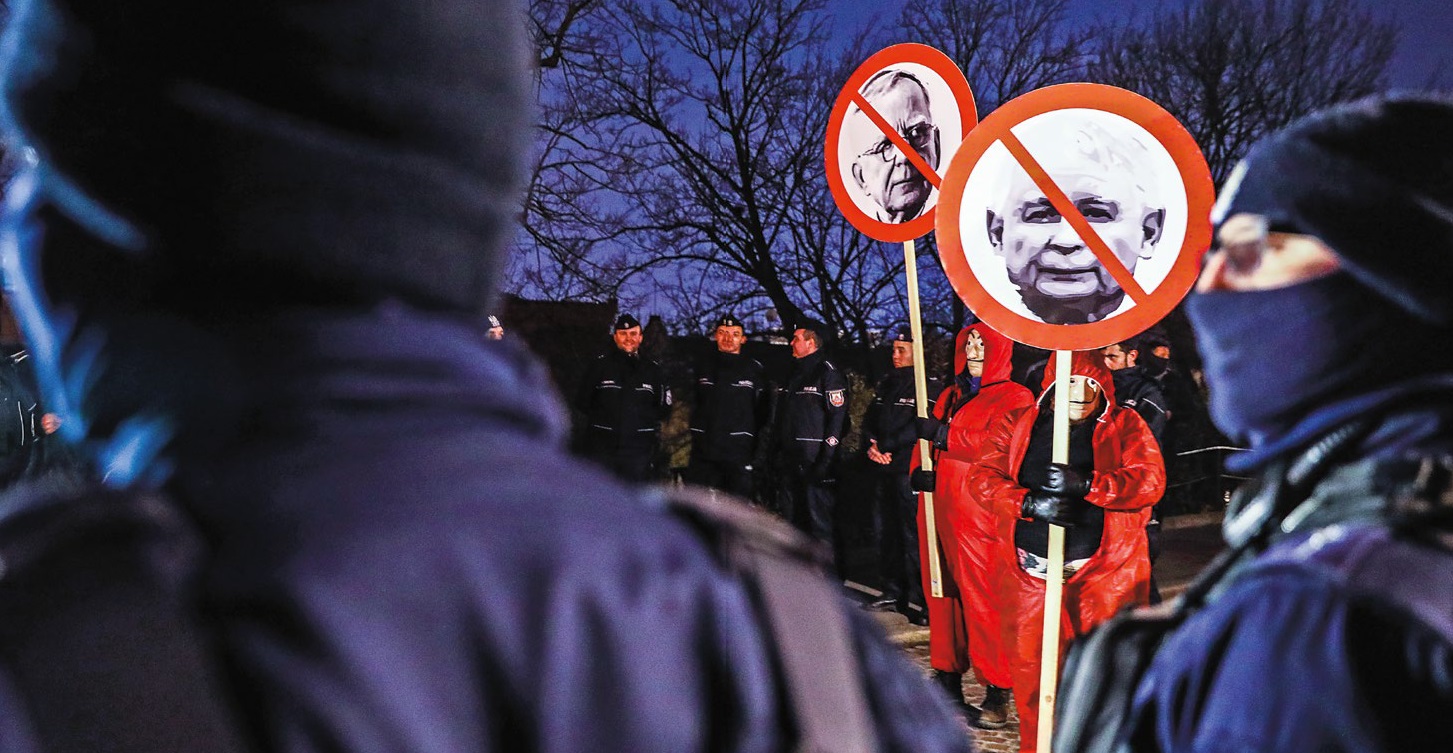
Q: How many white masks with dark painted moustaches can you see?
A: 2